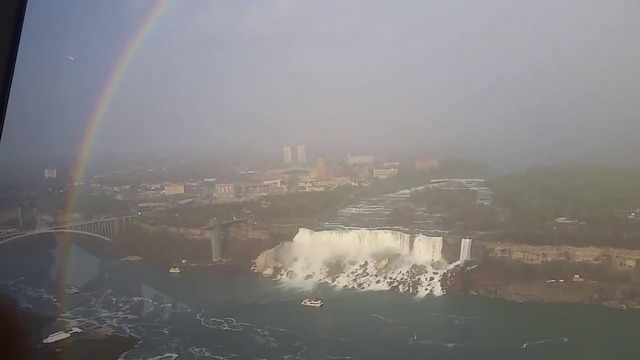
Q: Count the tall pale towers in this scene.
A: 2